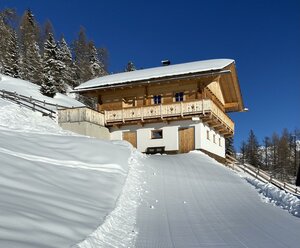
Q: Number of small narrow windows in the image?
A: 3